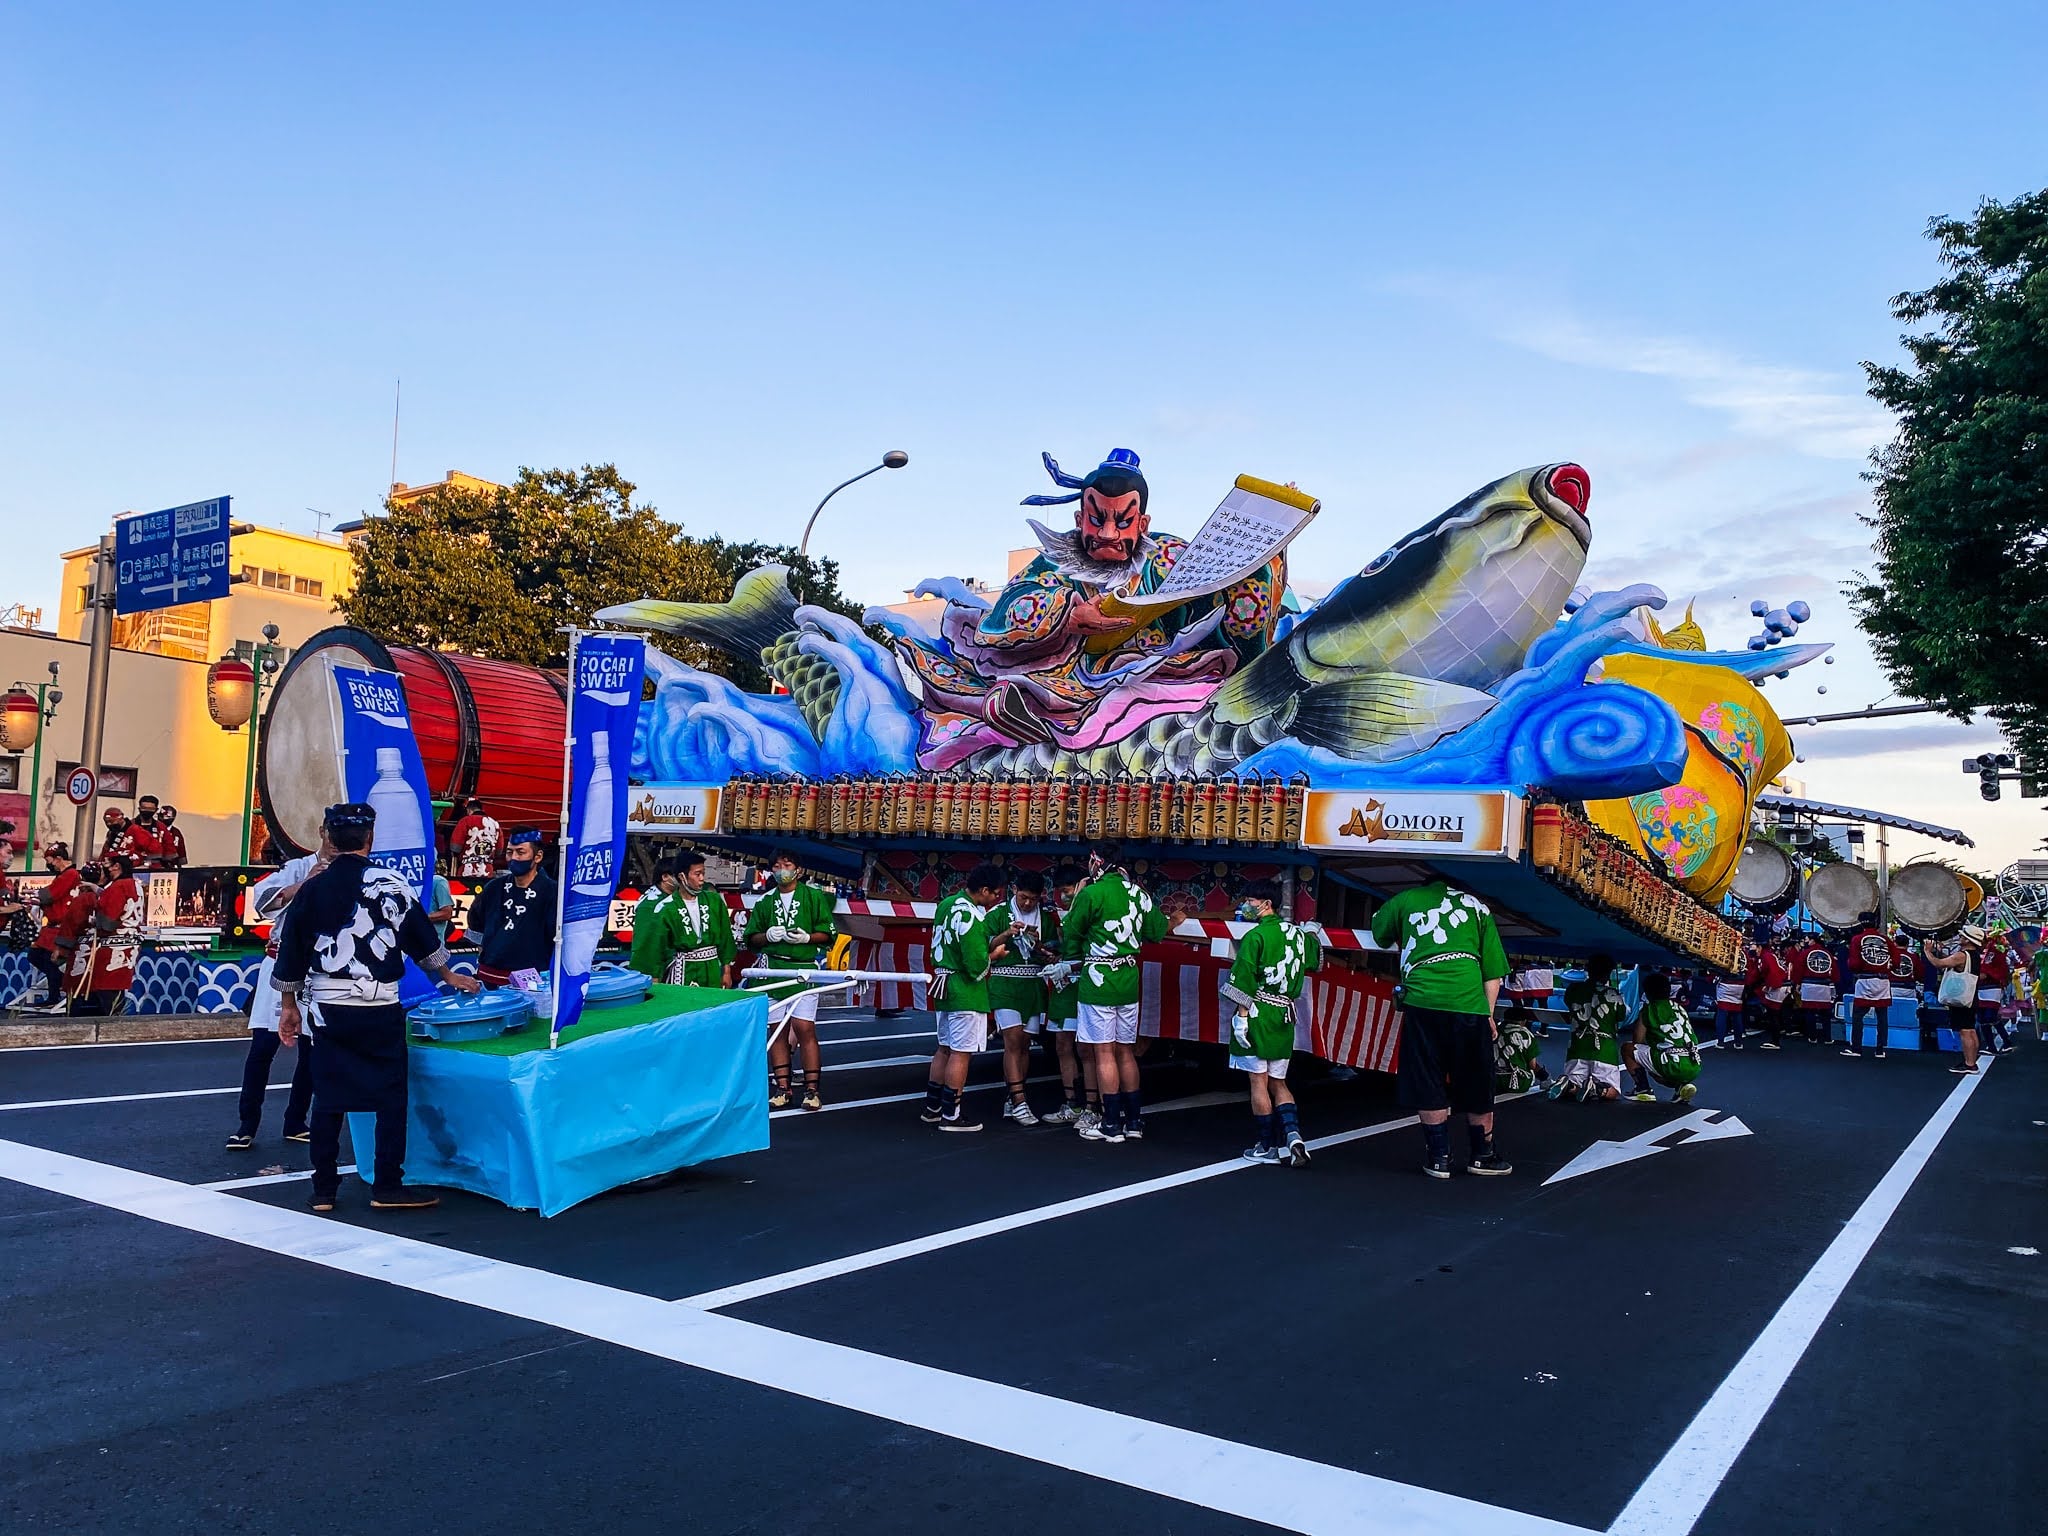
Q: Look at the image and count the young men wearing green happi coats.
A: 12